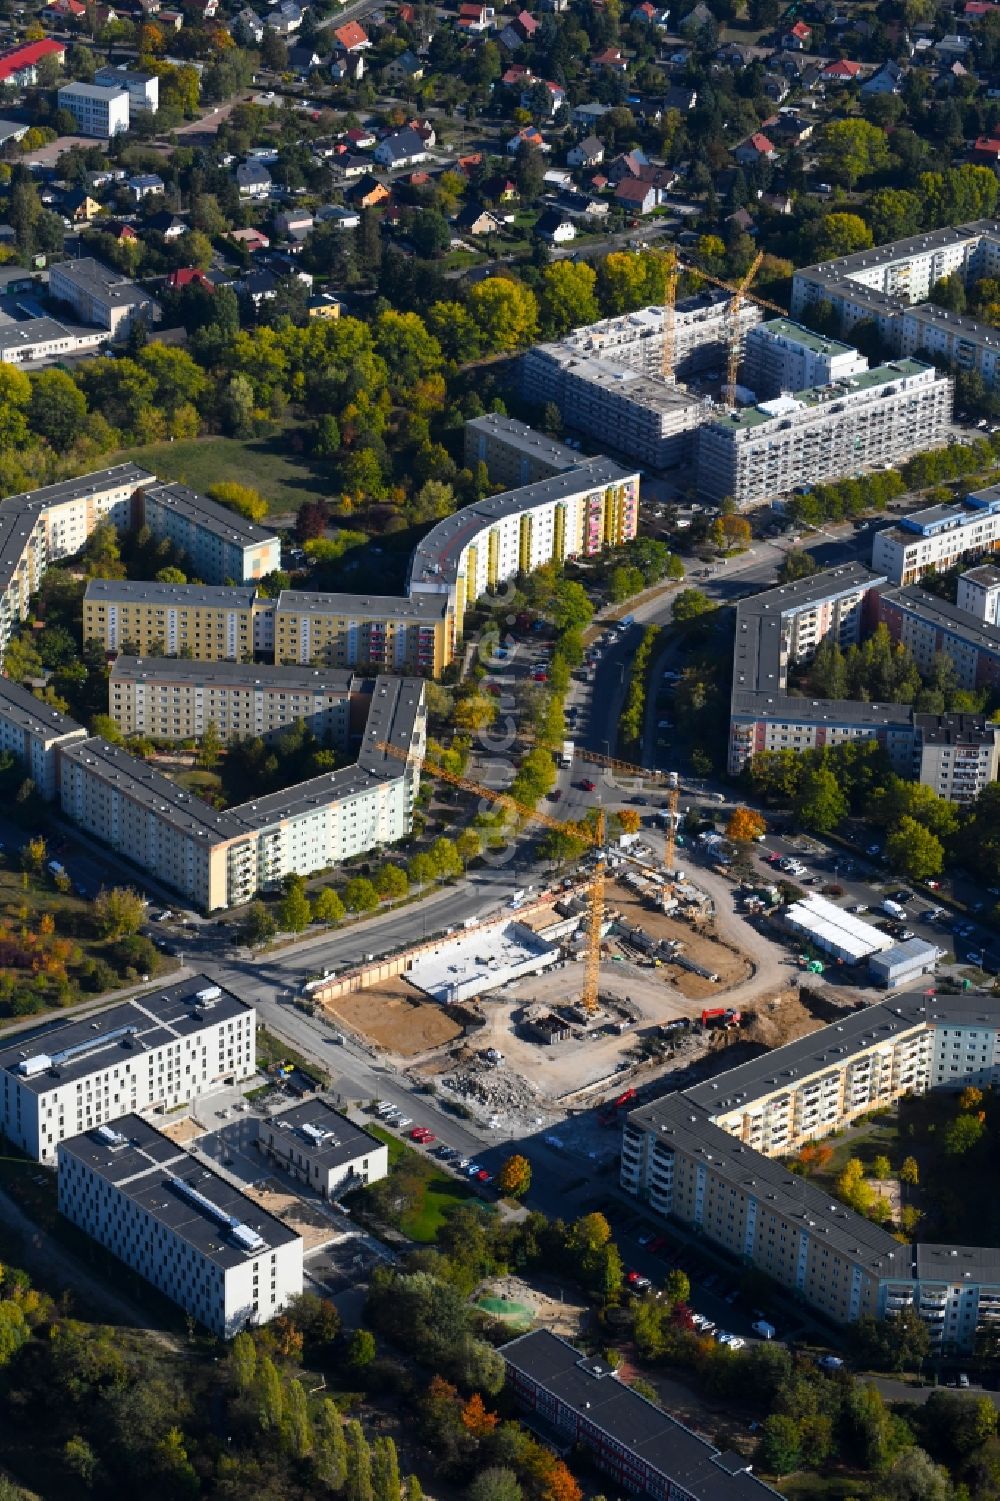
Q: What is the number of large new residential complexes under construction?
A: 2